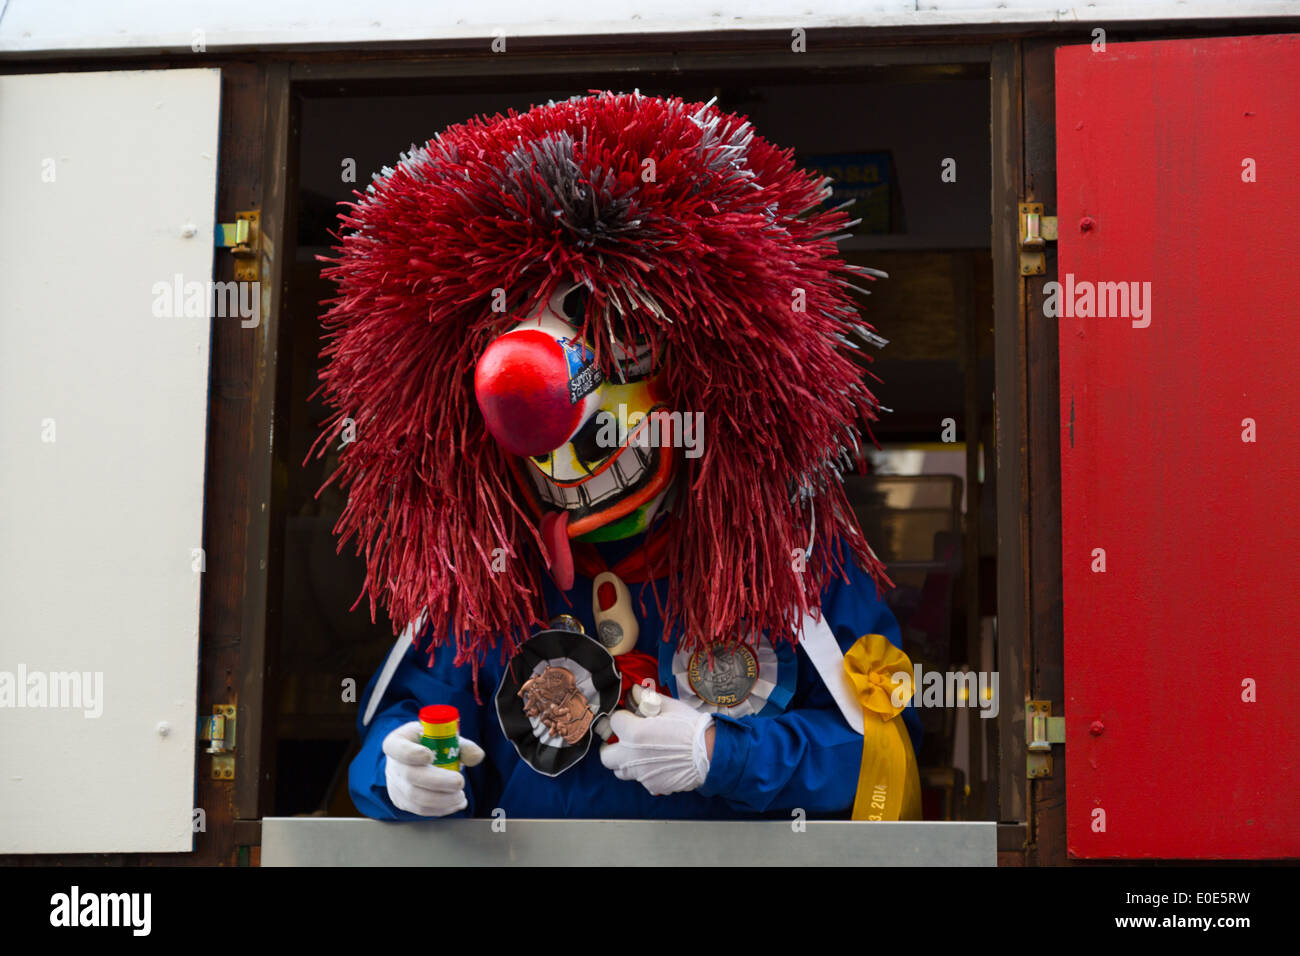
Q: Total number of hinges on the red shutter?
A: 2